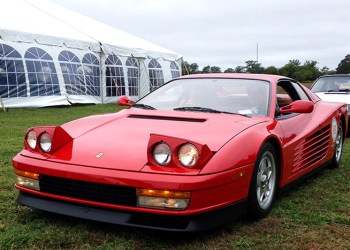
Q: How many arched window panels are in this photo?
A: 8